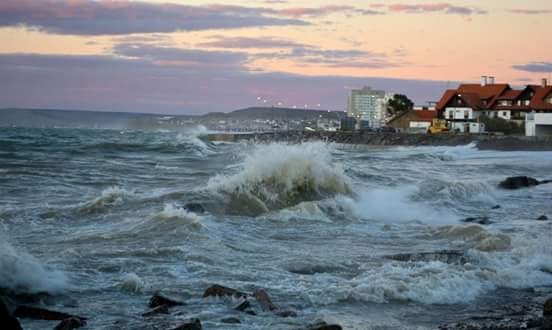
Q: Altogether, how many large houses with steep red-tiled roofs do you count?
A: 2